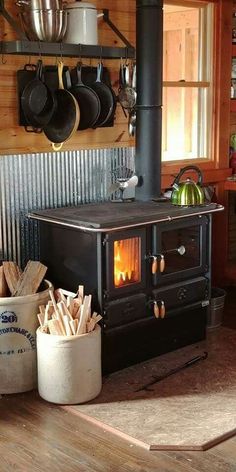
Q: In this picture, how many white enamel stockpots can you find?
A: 1